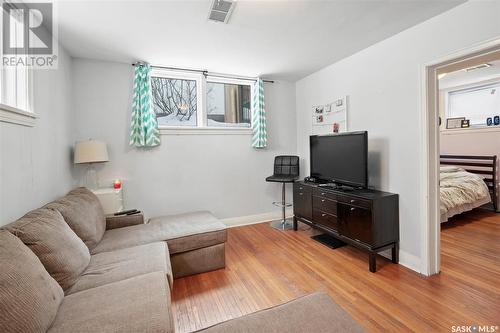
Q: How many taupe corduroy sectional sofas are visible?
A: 1